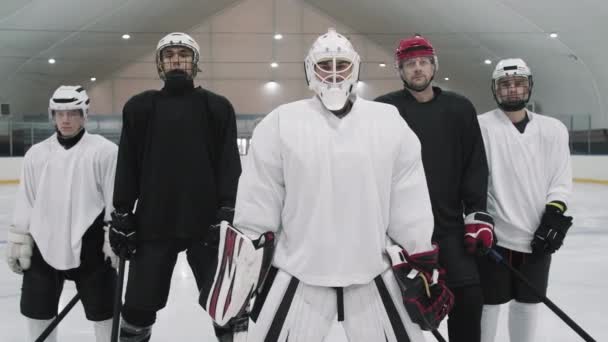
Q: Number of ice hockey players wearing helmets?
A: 5